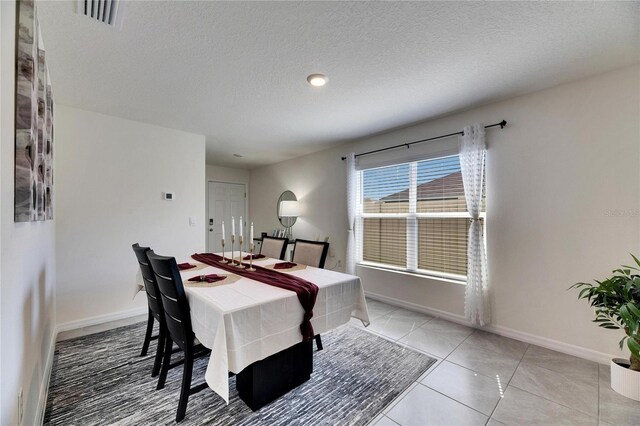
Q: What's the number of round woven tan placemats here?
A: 4